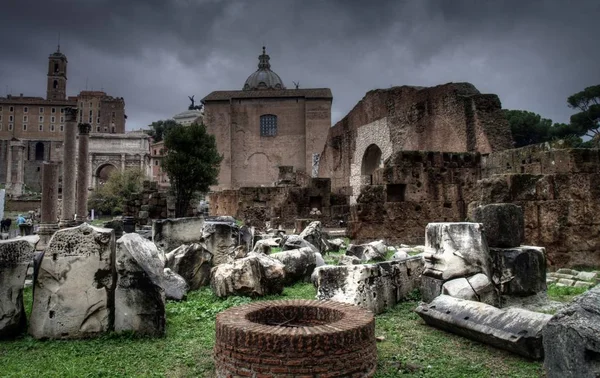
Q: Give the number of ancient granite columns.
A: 3